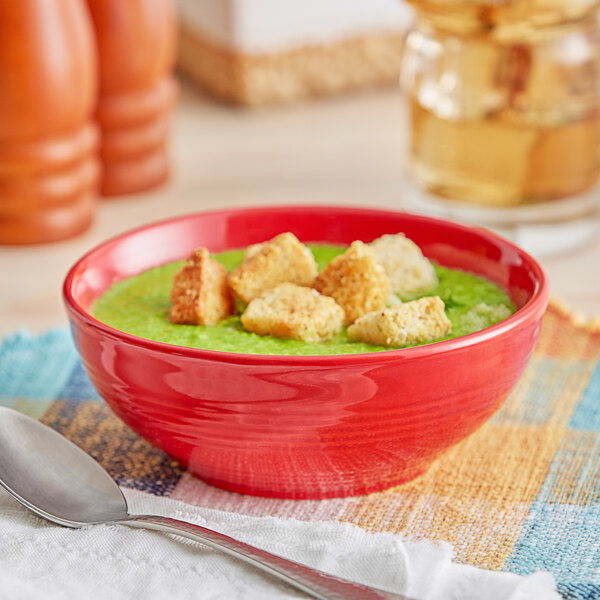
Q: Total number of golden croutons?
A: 6